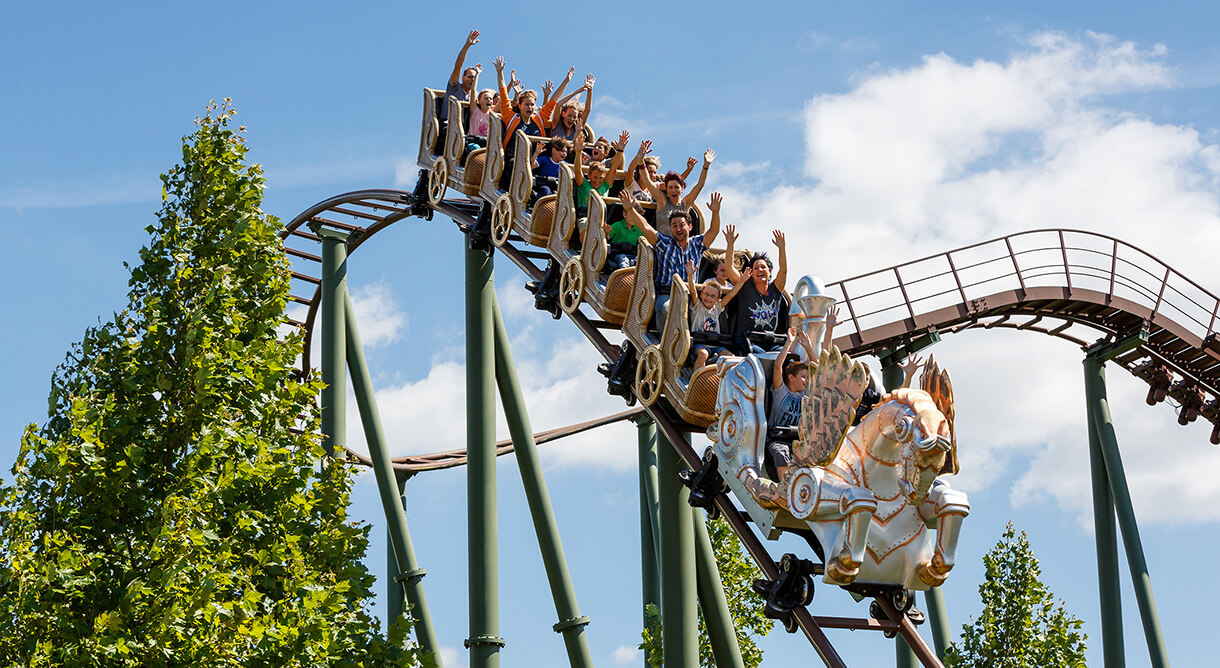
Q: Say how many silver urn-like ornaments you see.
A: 1